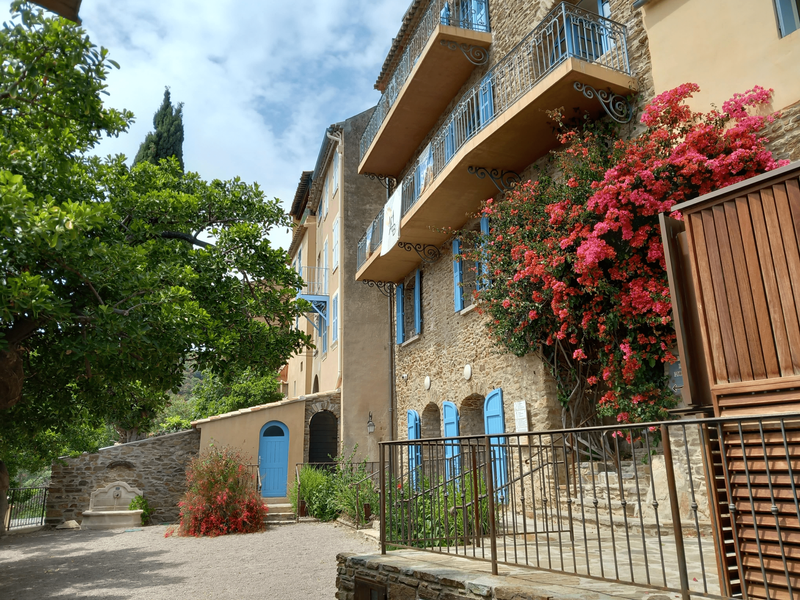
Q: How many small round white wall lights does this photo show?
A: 2